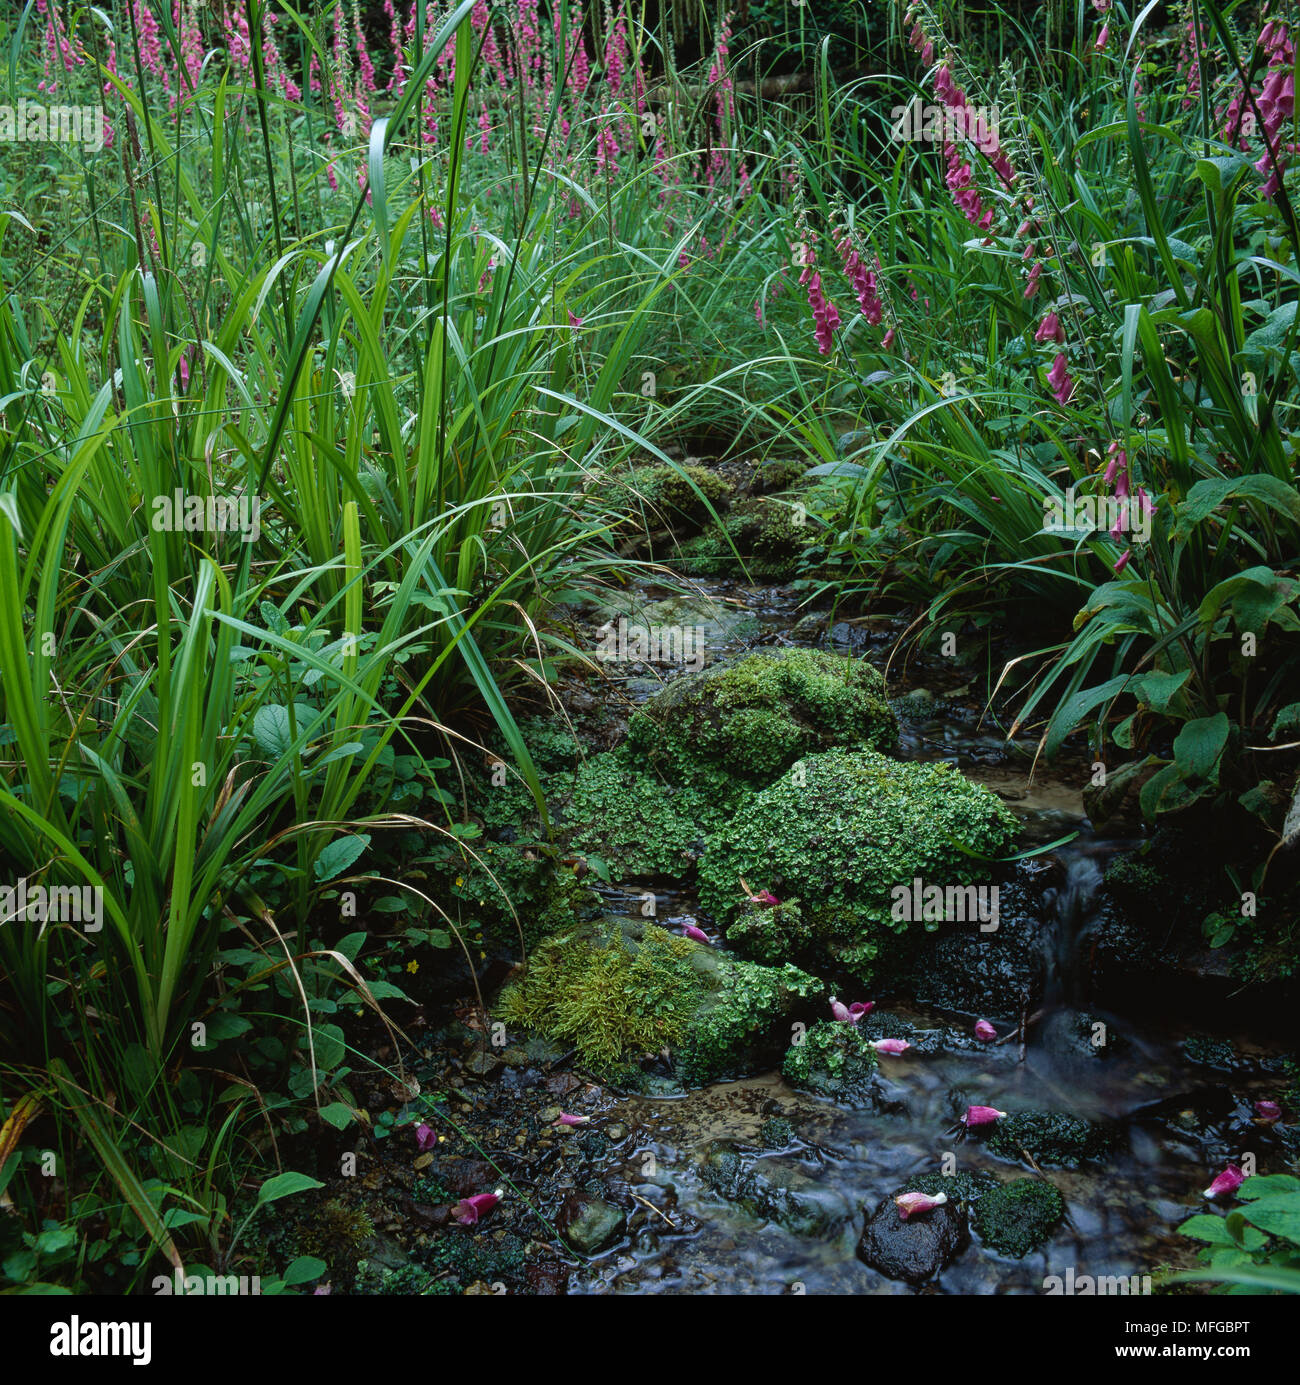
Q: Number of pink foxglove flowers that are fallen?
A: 13